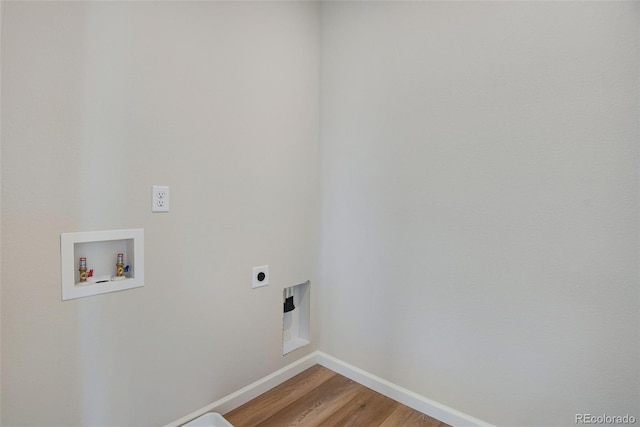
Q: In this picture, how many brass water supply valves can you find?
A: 2